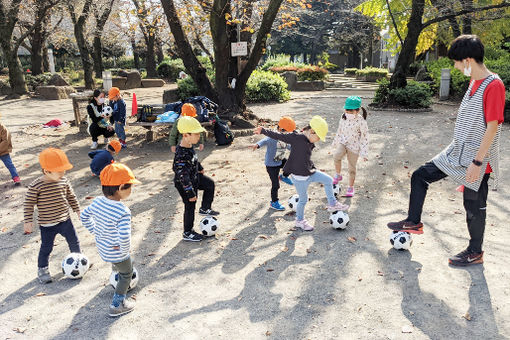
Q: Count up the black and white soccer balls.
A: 8